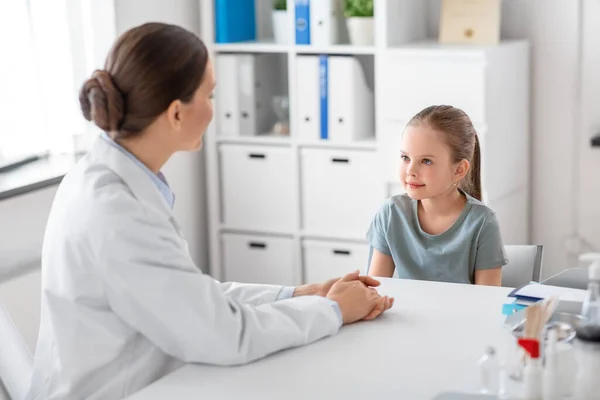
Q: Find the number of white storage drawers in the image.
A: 4